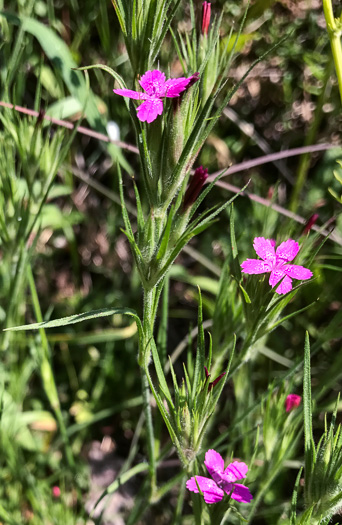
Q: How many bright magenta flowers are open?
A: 3